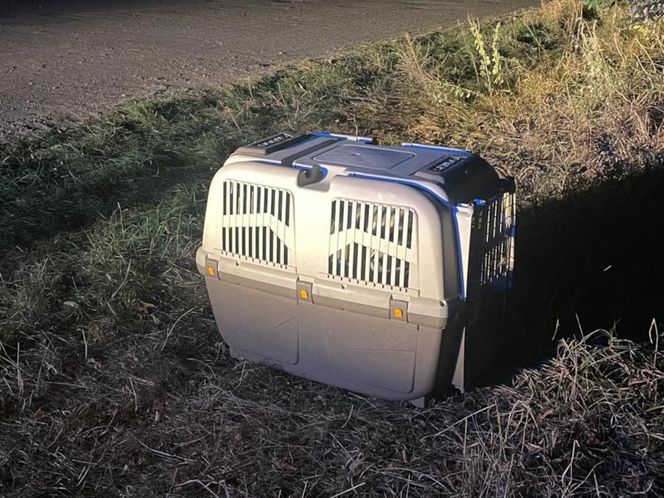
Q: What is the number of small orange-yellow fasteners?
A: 3